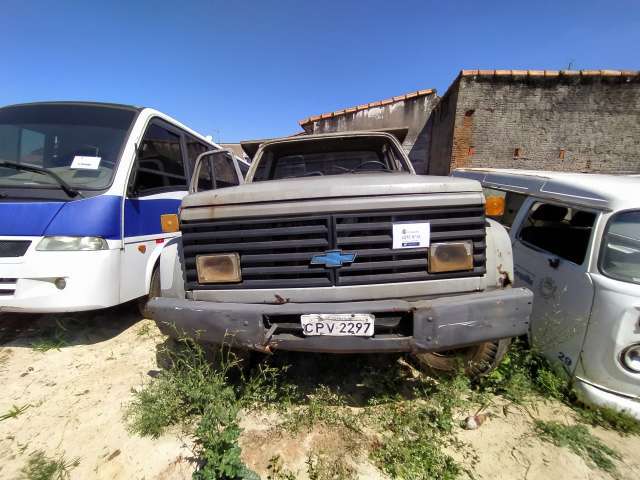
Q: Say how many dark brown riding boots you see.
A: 0